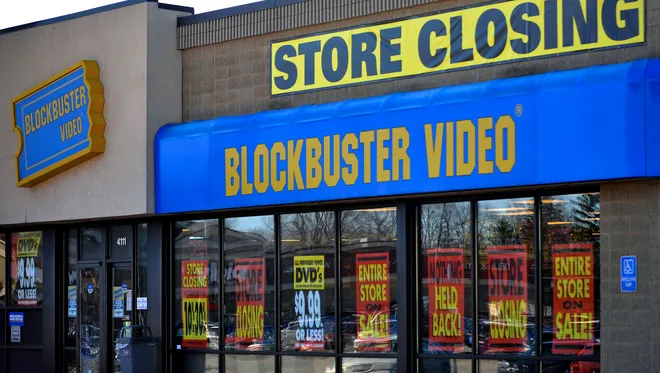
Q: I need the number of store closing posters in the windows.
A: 3